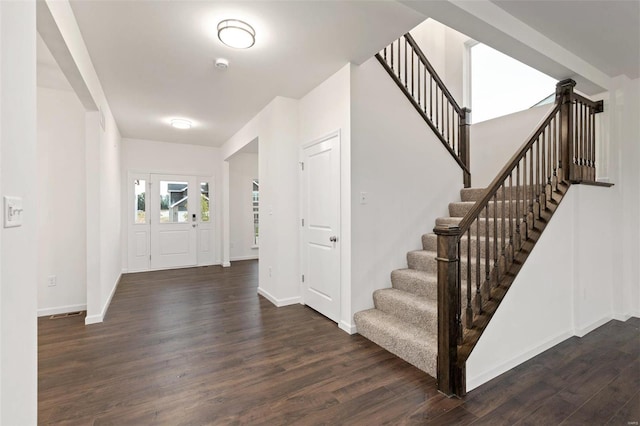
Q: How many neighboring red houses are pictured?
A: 0